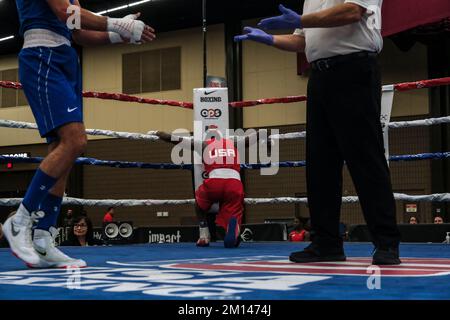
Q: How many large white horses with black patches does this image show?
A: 0